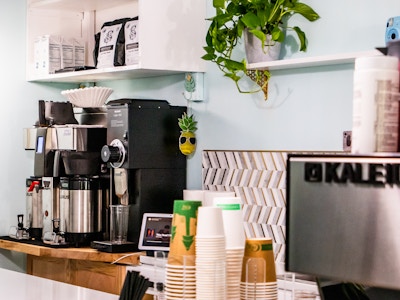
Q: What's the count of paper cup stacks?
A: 4